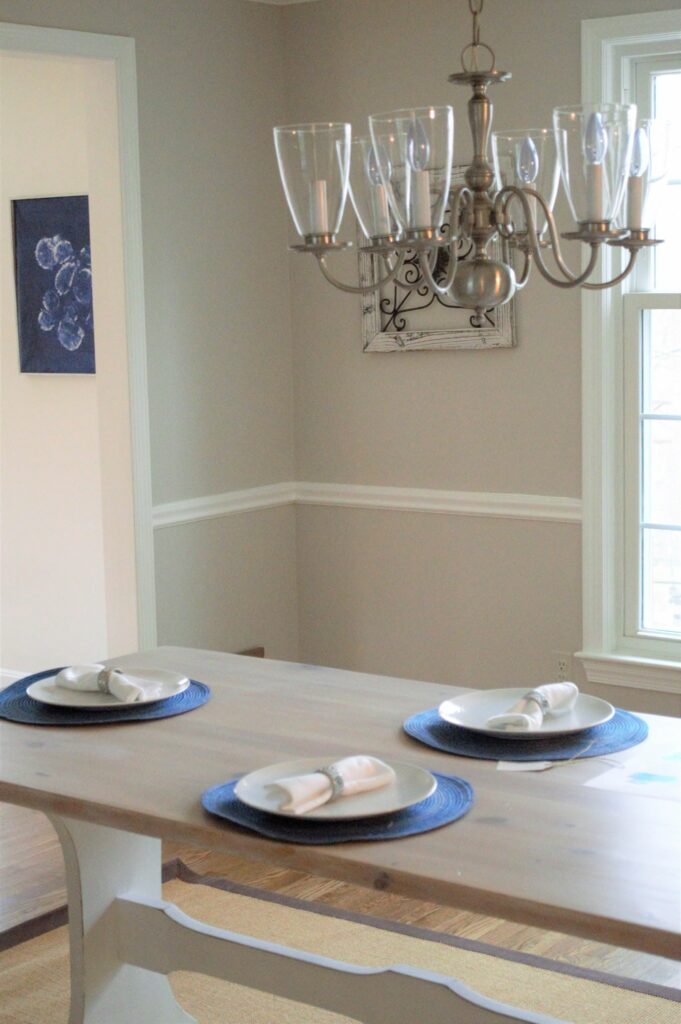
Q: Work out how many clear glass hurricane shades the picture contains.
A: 6